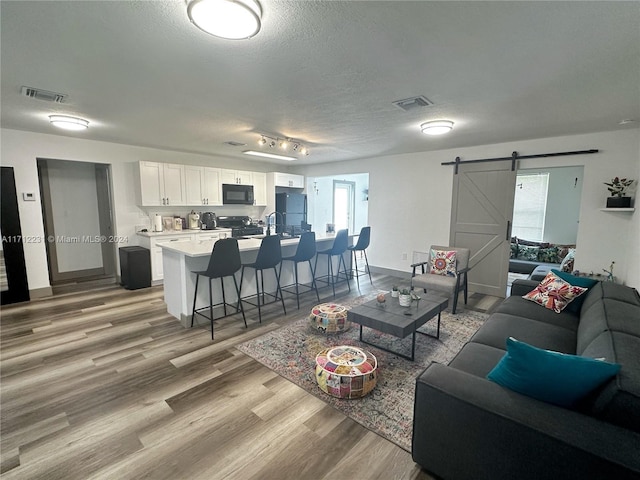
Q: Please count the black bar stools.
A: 5